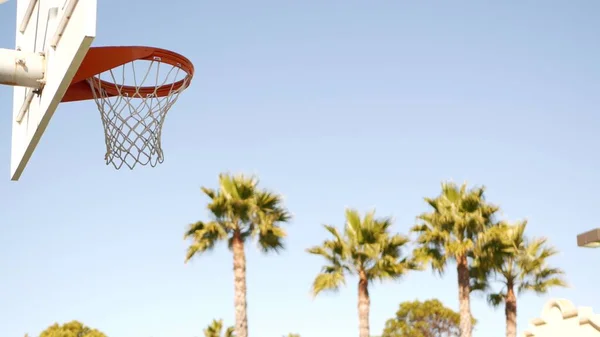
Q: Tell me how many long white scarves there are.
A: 0